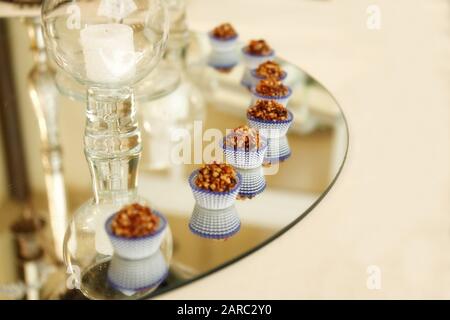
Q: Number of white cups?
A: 8